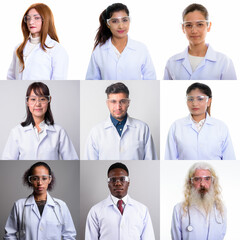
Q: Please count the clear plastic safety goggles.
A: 9